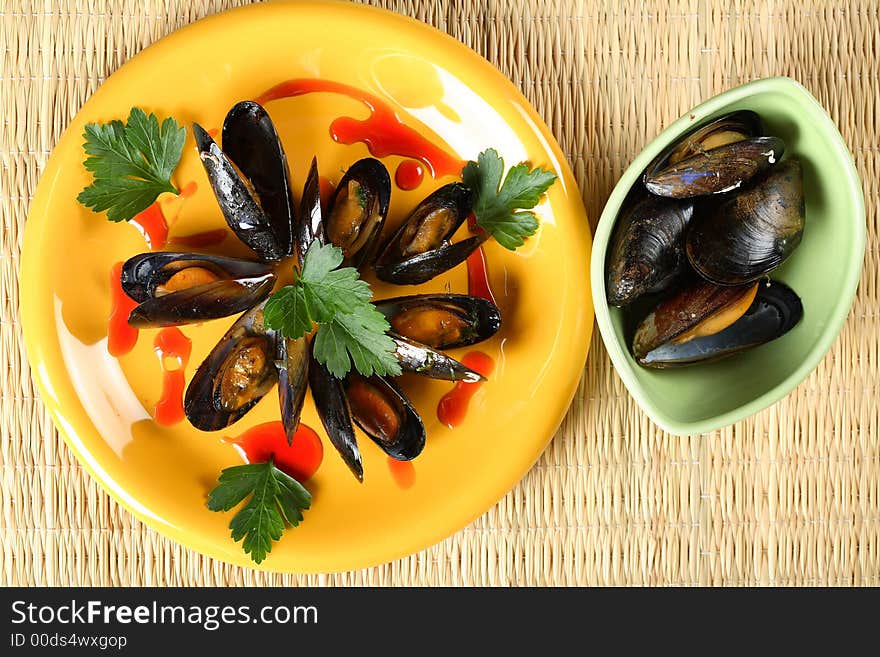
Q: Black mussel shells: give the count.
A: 11